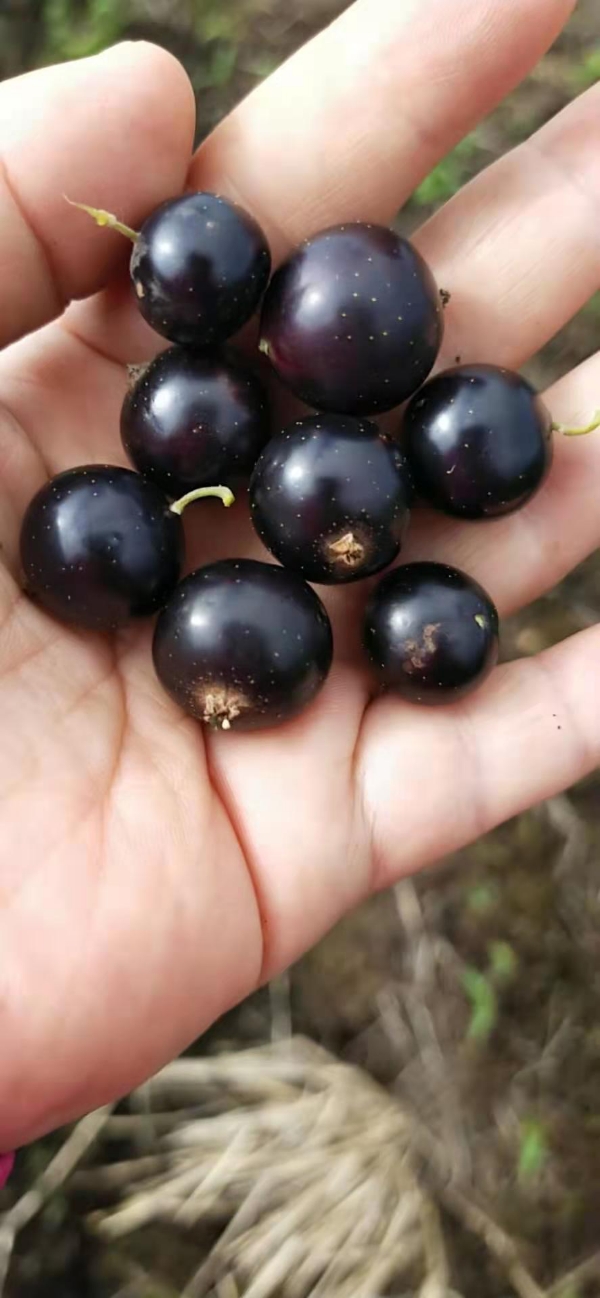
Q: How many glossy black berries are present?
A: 8